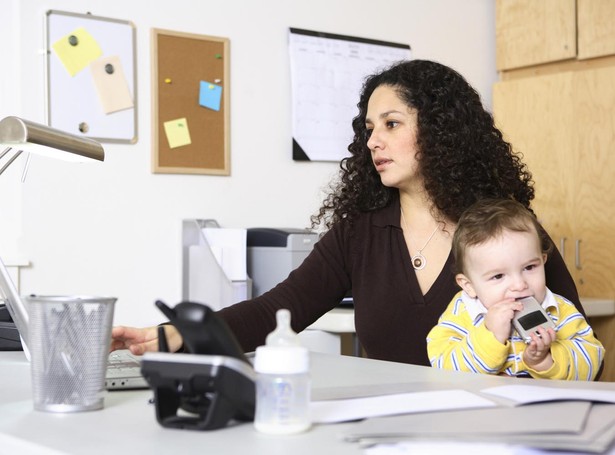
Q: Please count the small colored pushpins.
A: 5